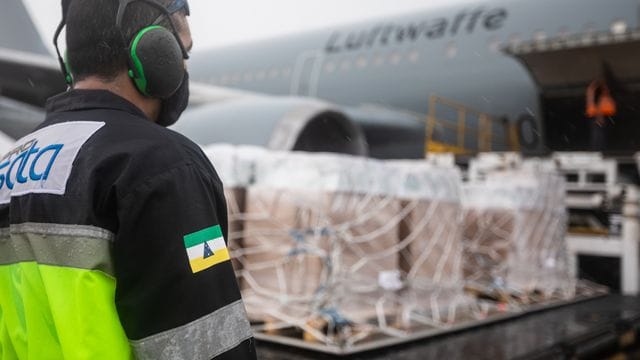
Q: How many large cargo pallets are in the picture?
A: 2